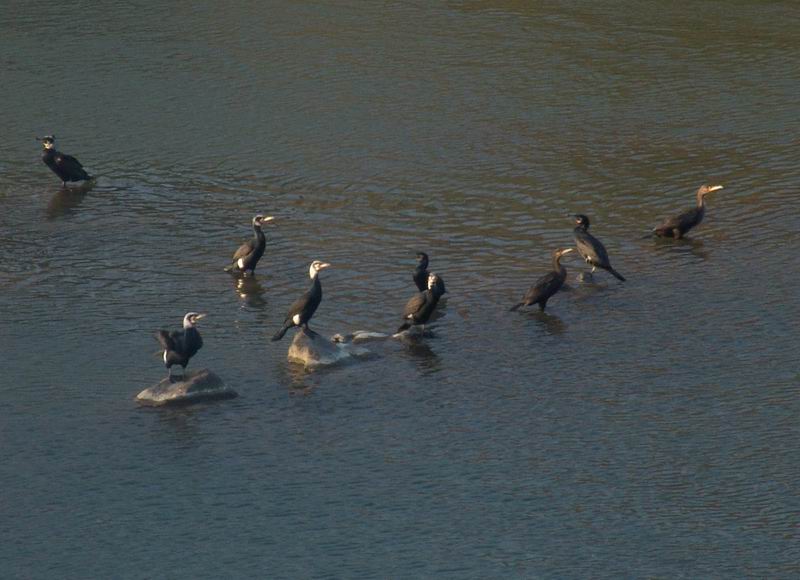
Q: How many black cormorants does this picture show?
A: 9